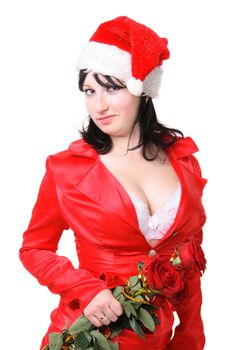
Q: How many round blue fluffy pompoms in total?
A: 0